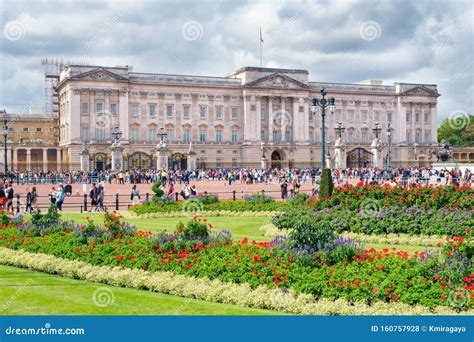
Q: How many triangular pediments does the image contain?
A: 3